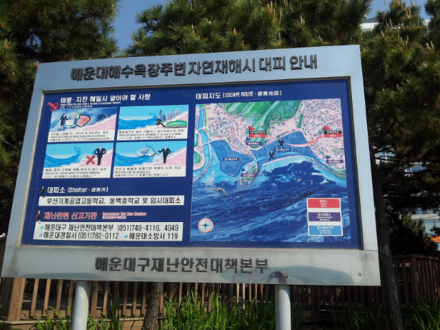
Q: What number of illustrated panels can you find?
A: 4